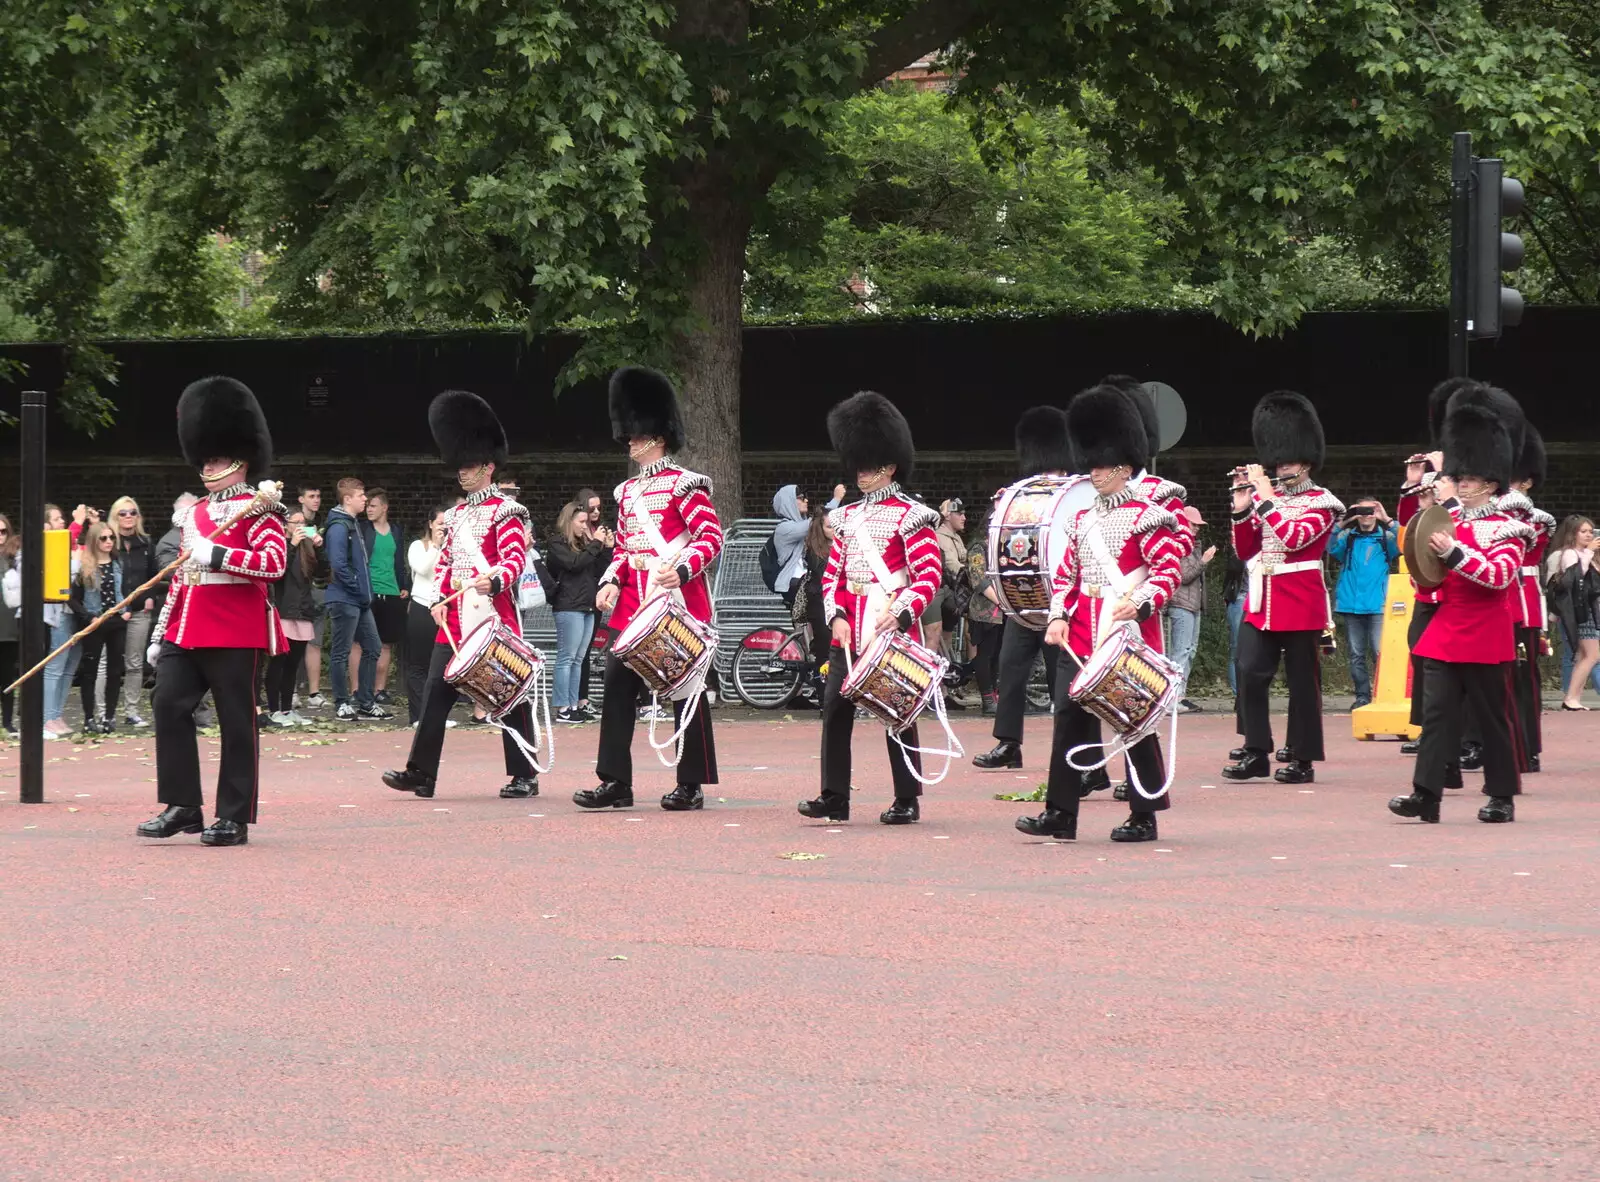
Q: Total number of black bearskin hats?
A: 12